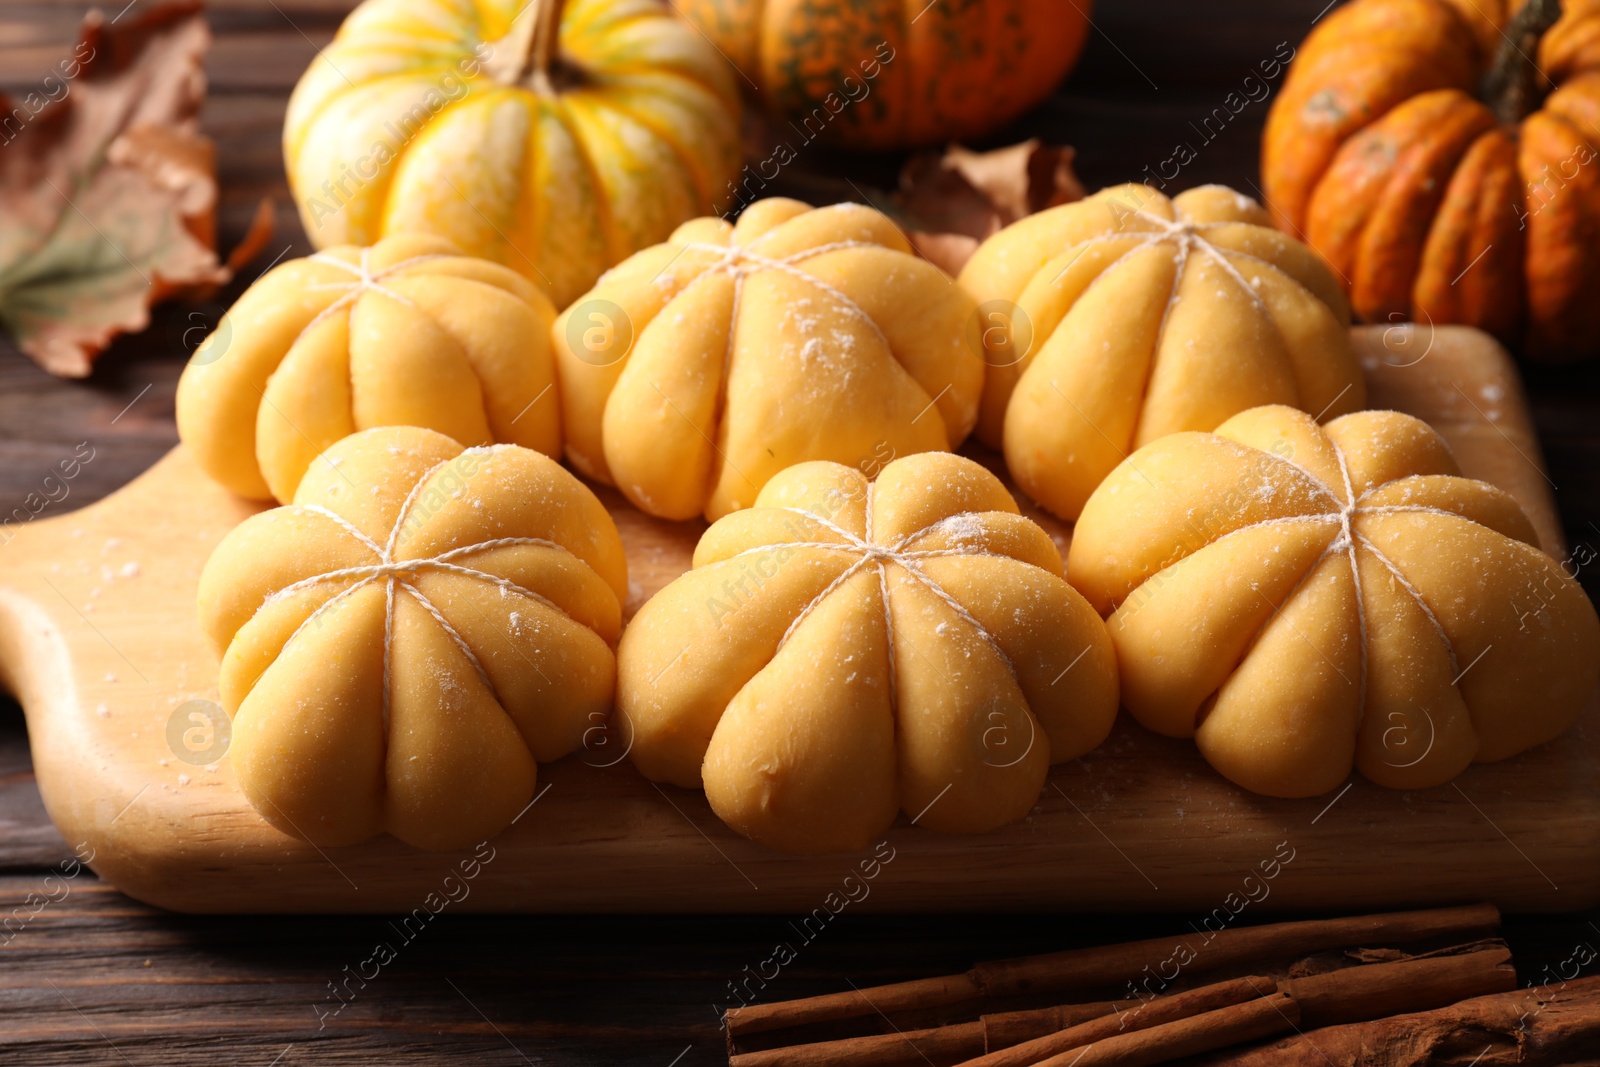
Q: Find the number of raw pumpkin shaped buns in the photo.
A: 6